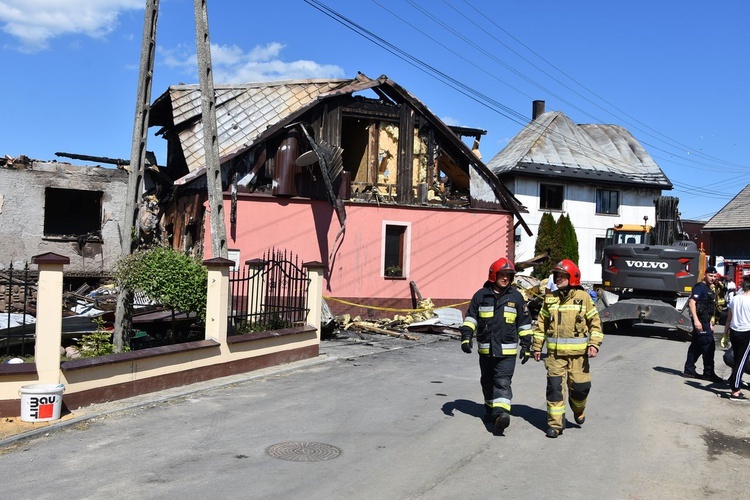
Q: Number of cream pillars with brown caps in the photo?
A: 4